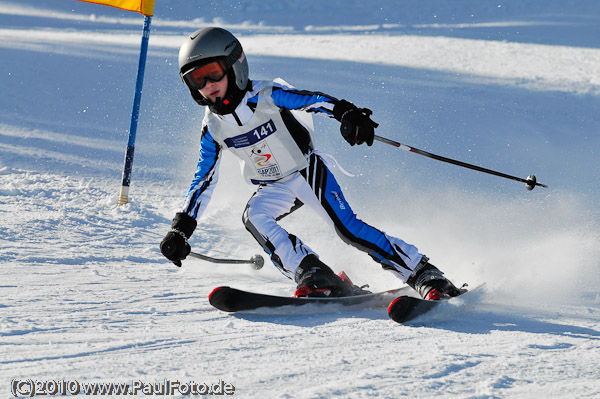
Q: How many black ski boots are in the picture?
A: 2